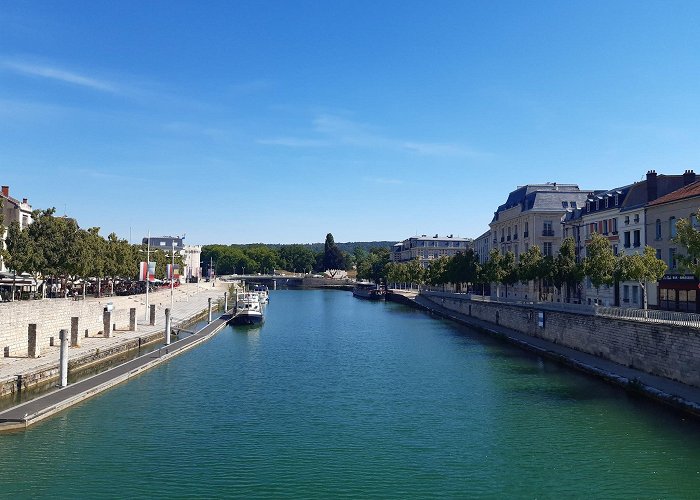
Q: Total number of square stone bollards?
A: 5